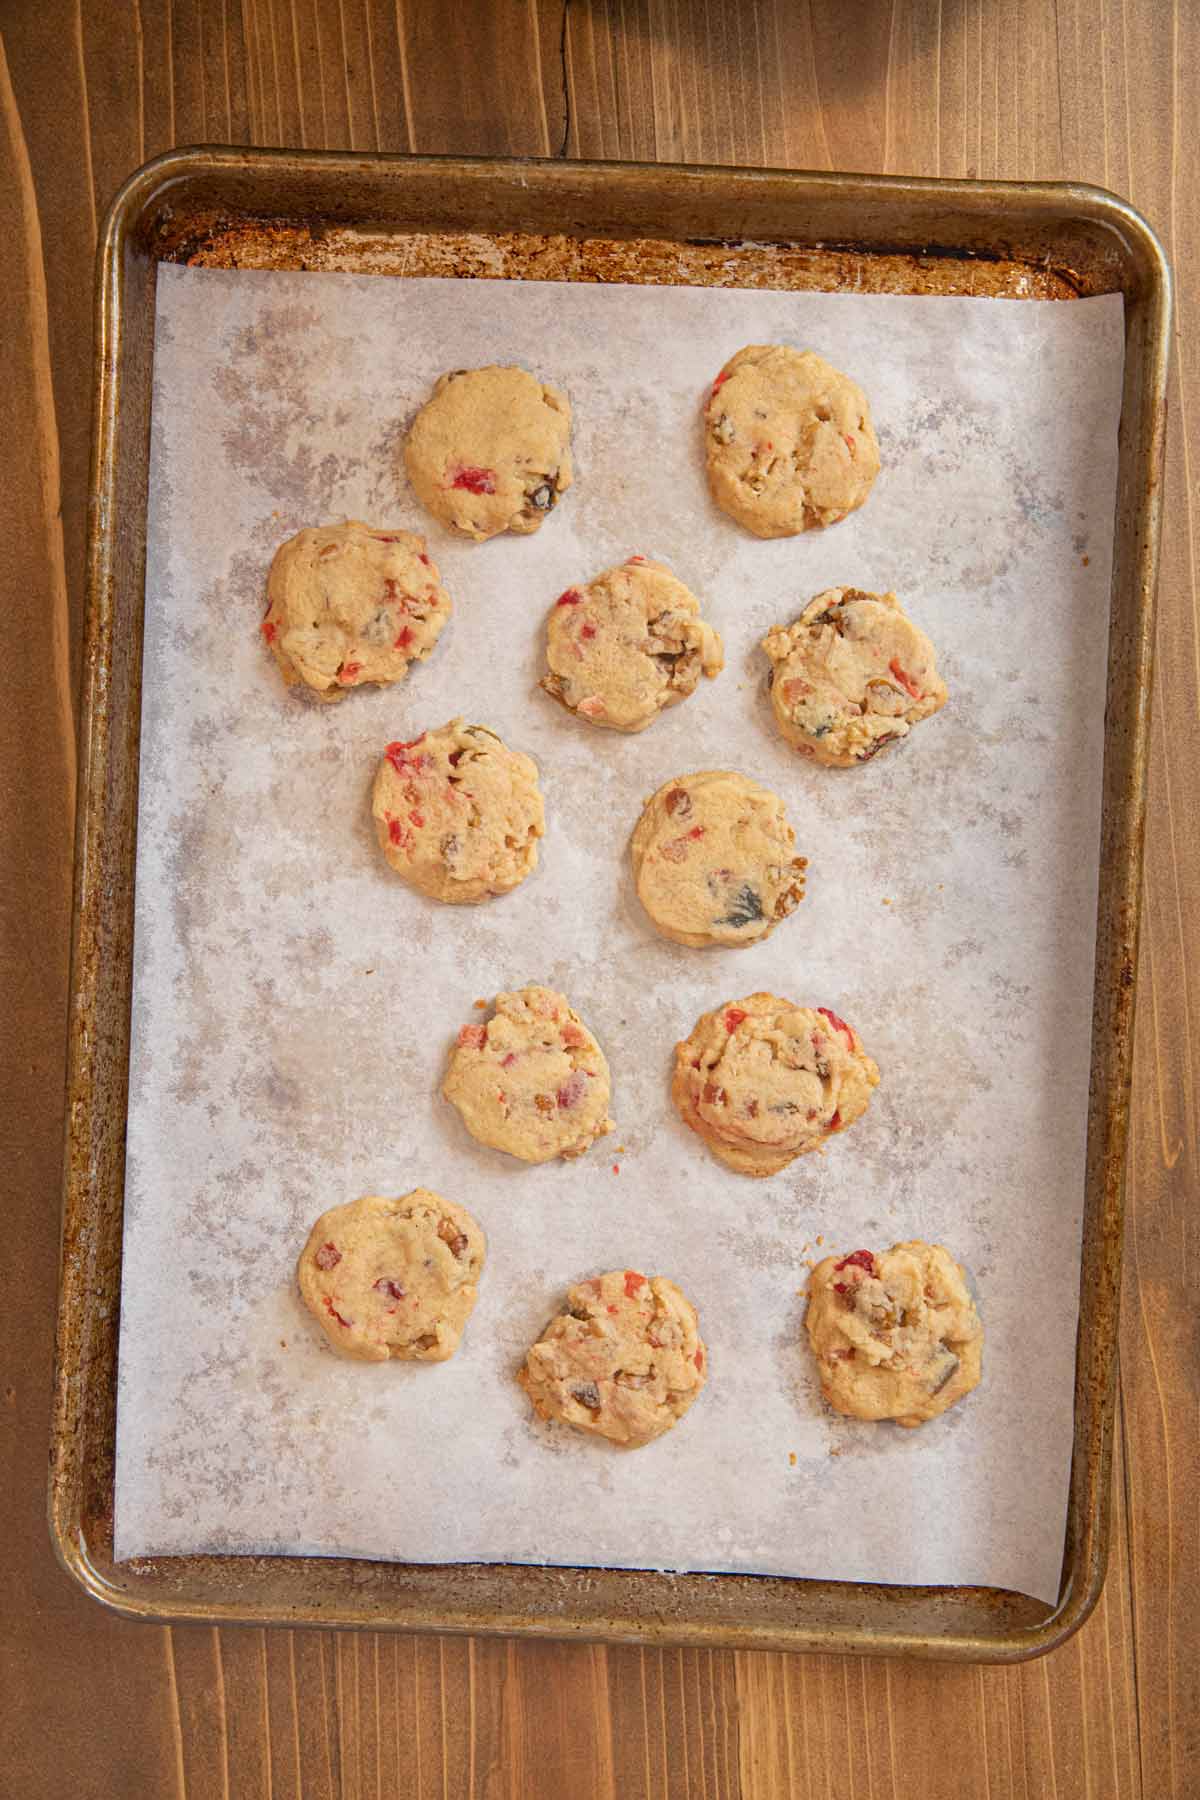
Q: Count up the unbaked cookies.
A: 12